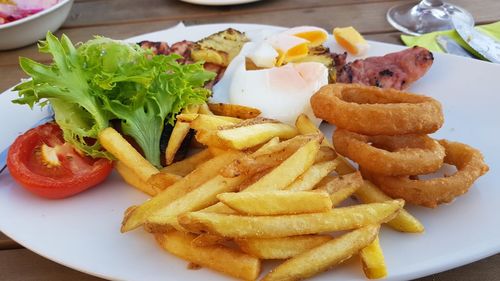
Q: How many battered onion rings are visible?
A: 3